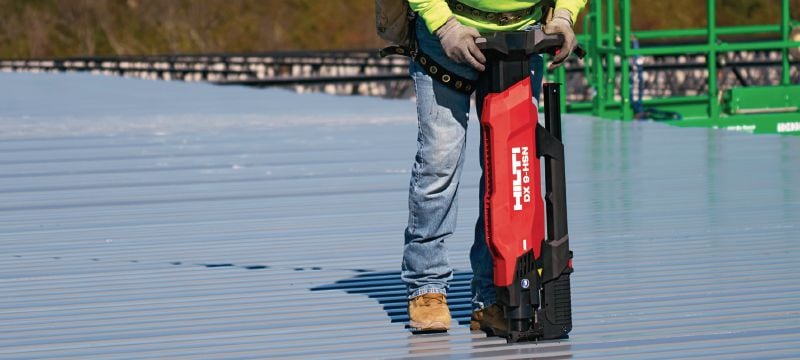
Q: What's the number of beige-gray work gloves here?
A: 2